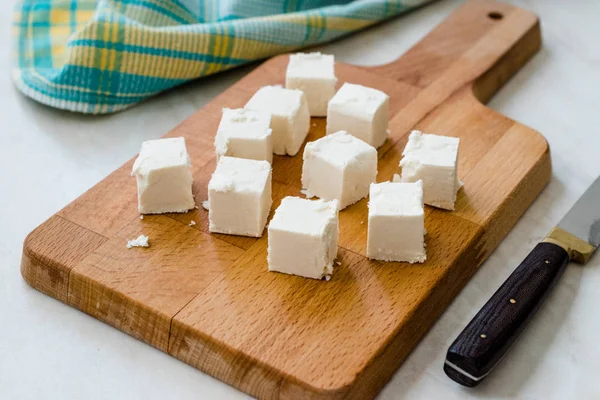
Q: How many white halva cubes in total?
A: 10